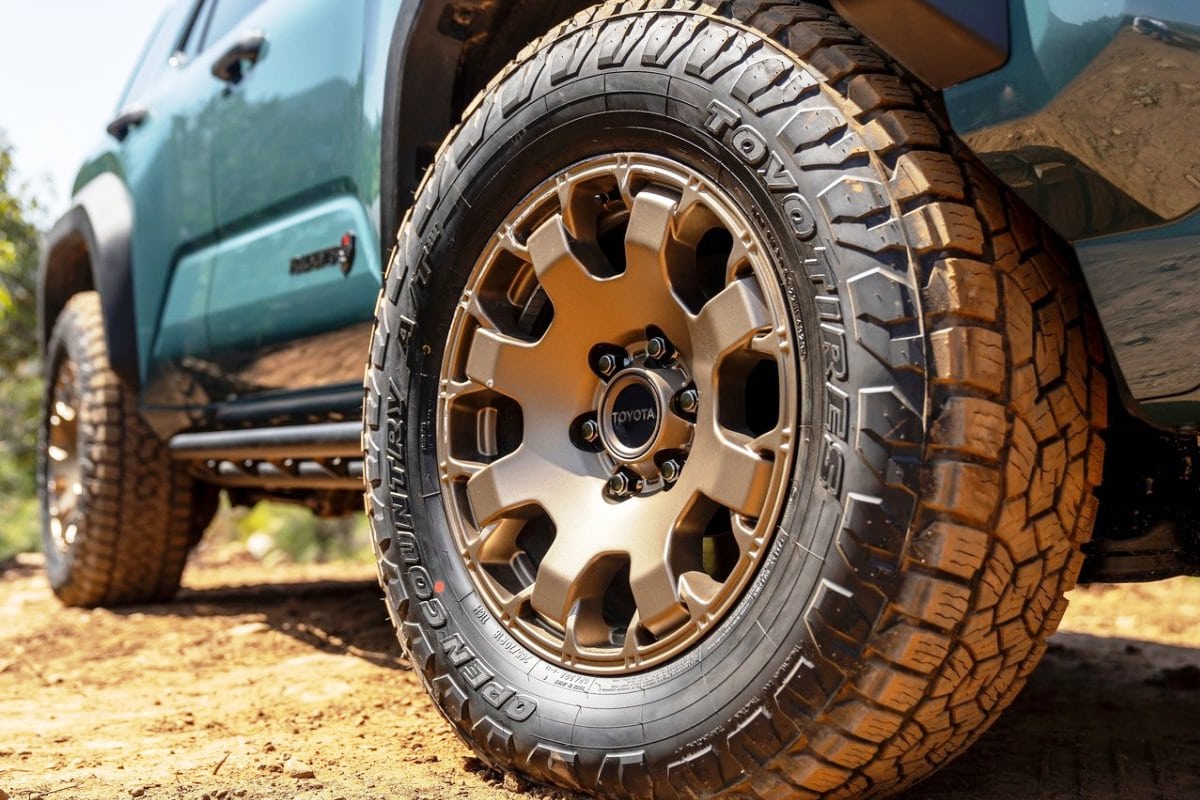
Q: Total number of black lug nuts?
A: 6